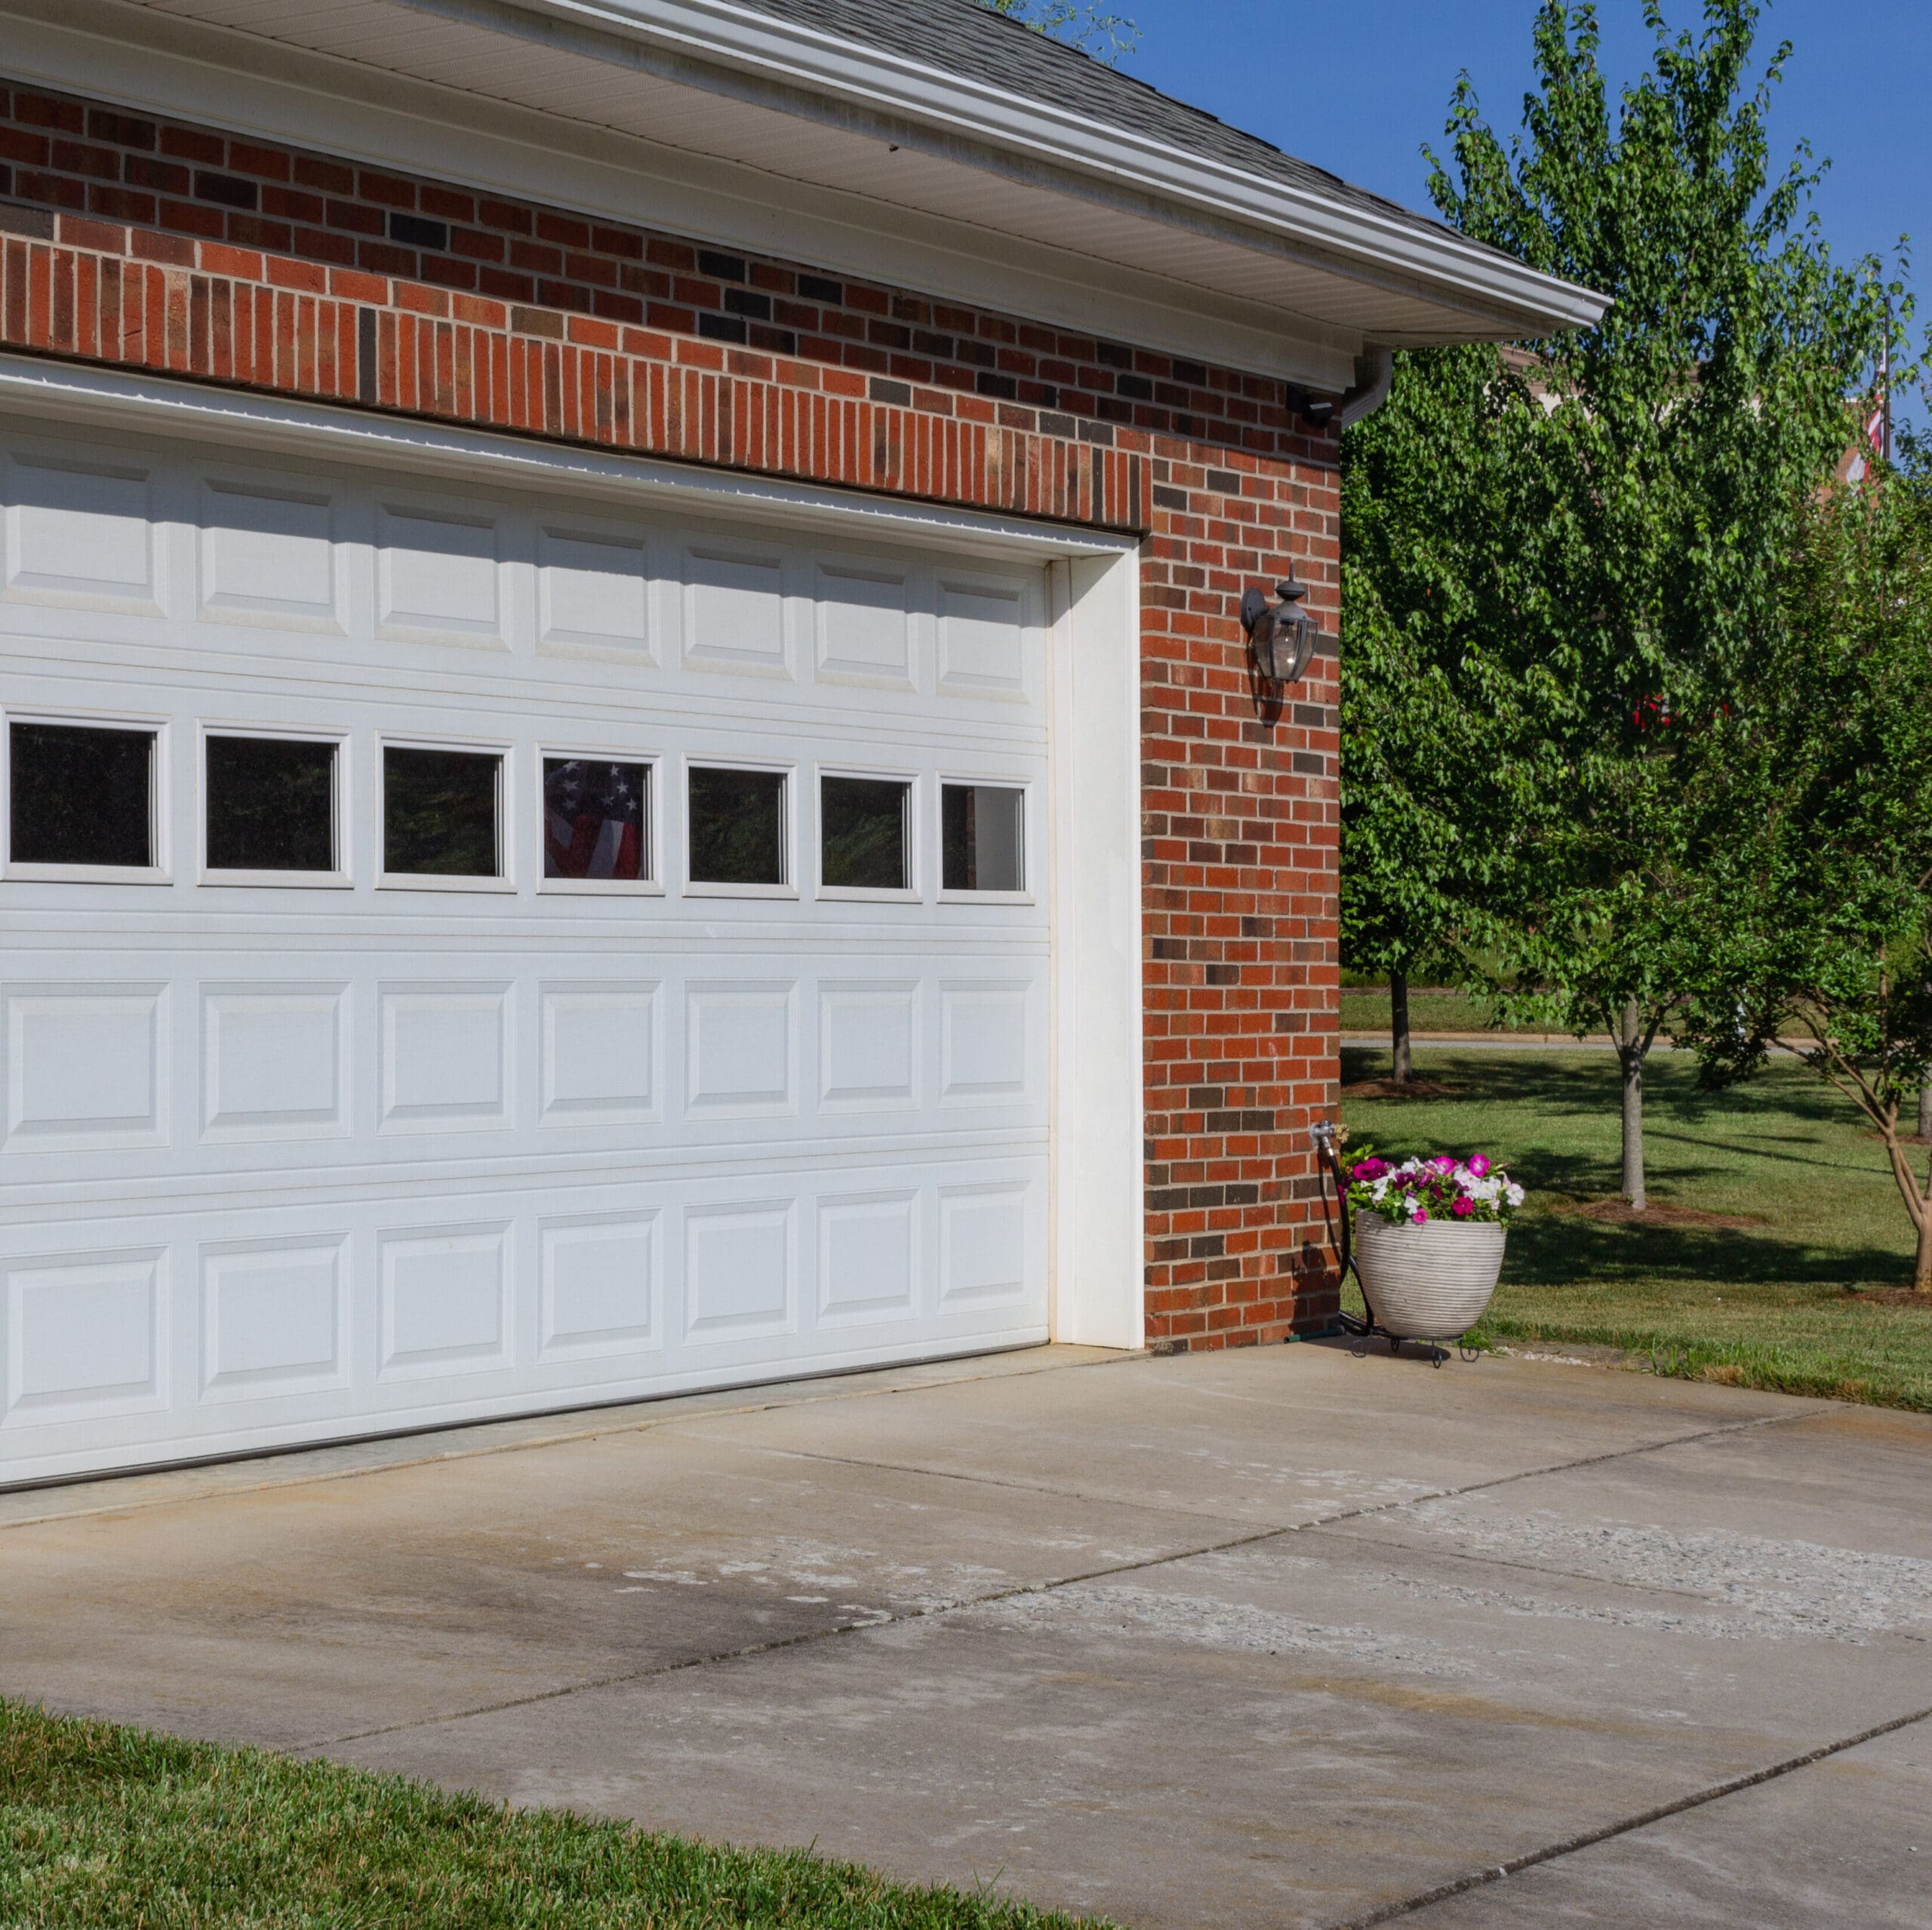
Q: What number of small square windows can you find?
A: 7